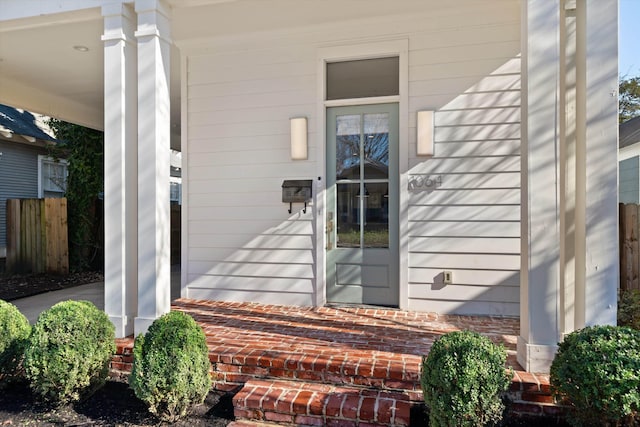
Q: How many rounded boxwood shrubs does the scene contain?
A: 5